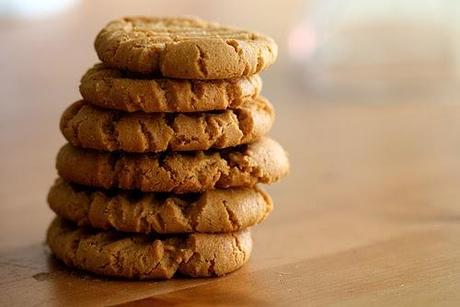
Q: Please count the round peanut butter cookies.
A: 6